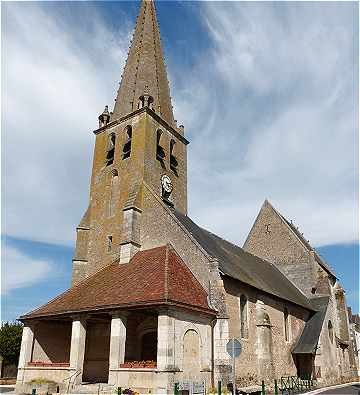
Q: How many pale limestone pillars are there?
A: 4